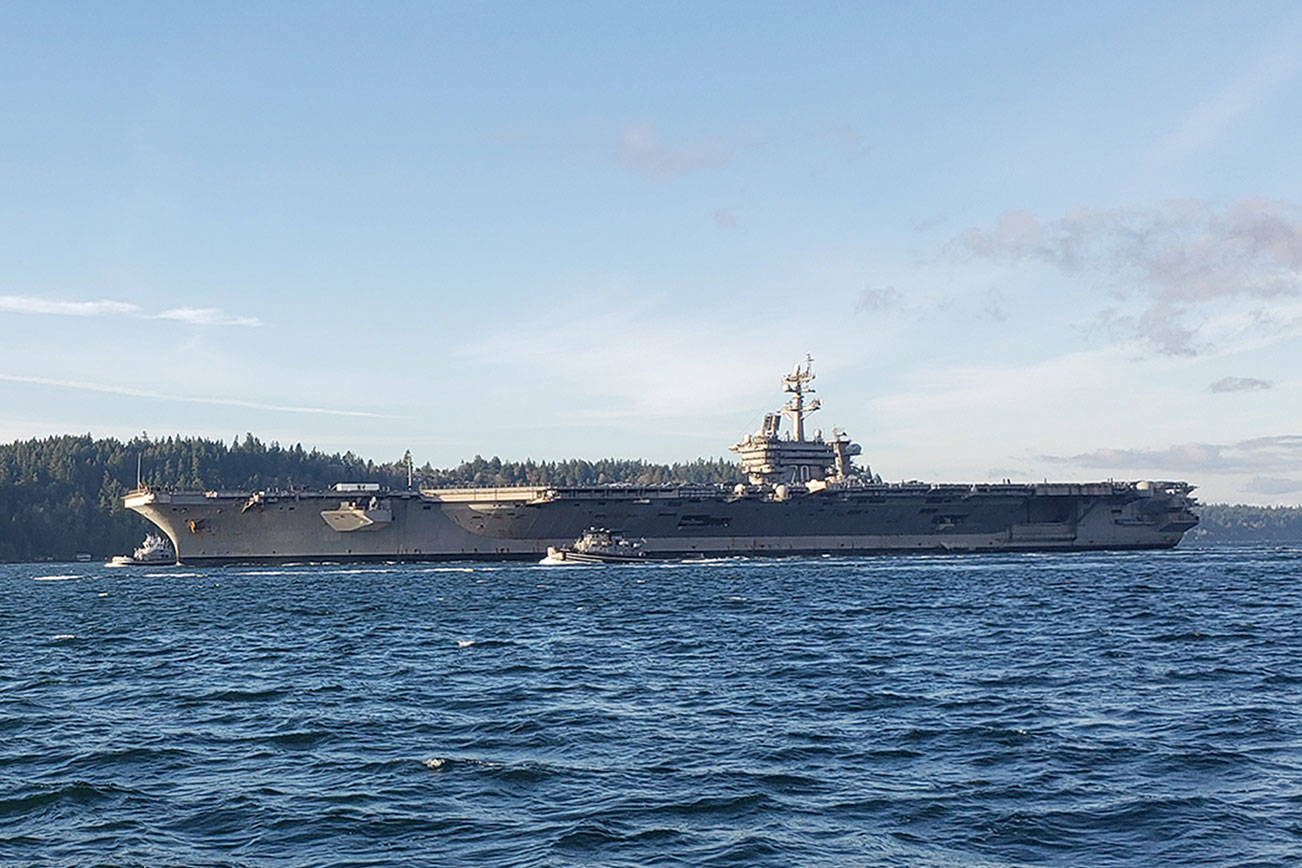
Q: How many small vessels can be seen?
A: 2